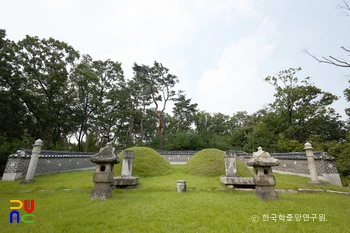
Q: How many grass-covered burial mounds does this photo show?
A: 2